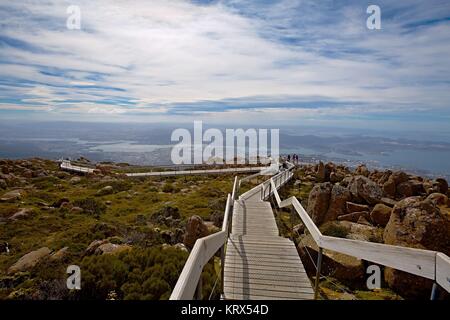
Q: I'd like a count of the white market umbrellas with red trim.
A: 0